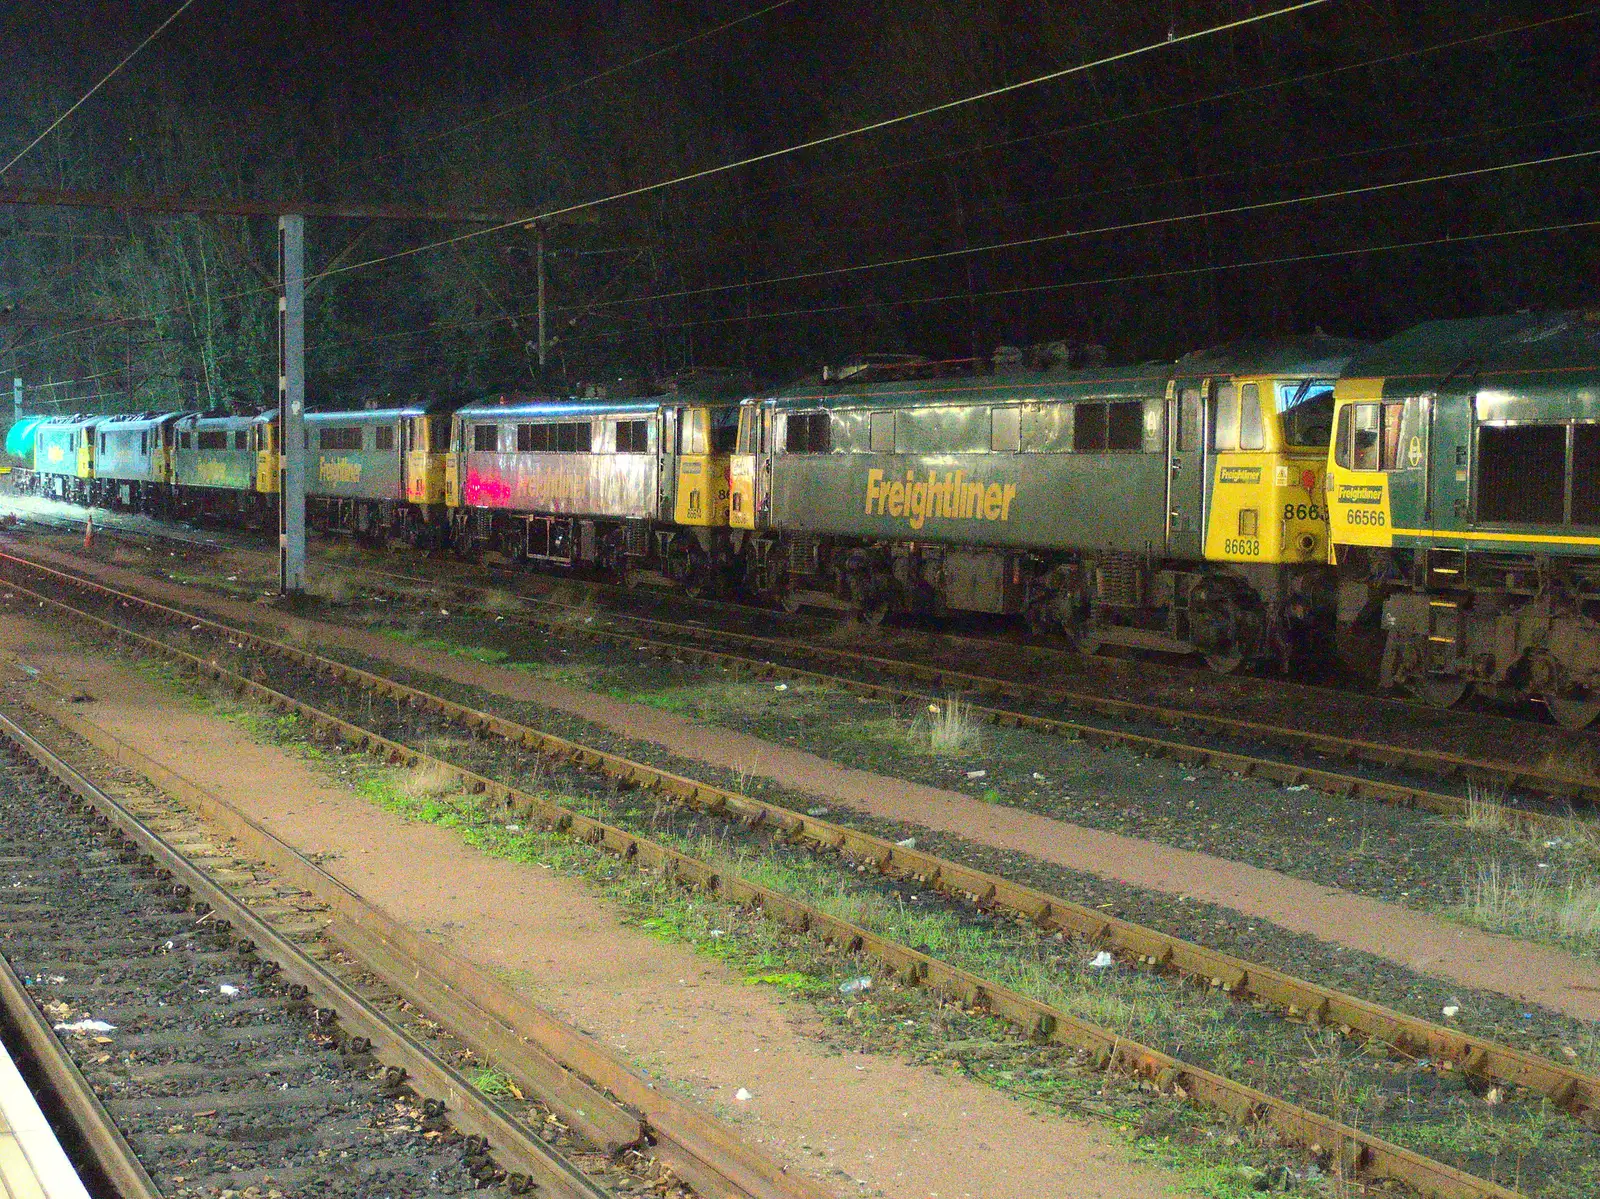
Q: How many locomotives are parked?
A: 7